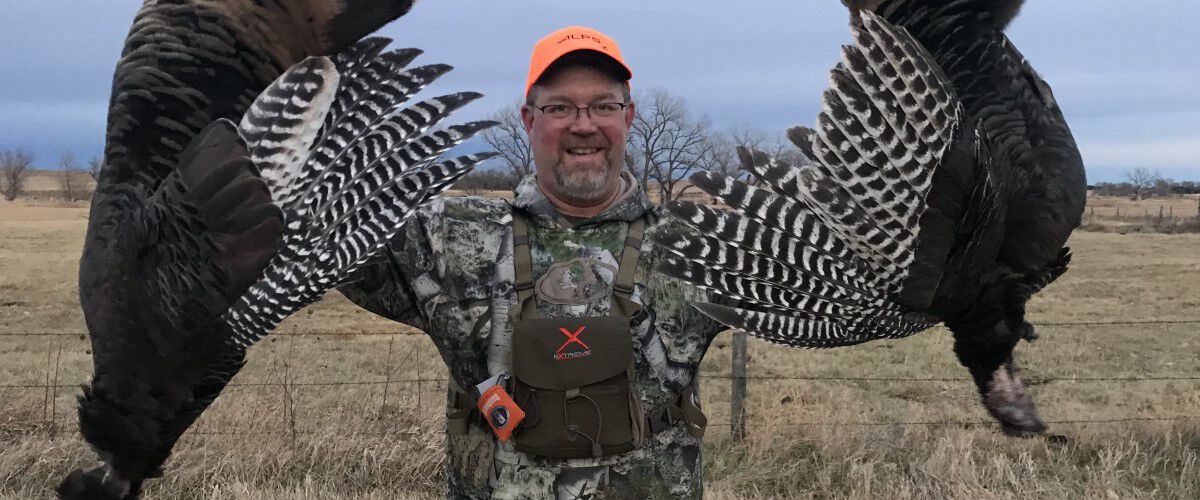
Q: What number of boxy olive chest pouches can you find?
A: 1